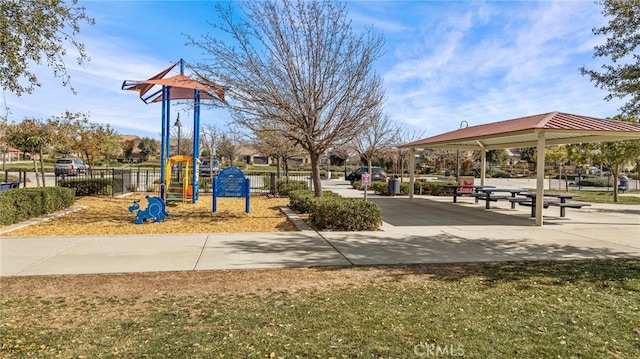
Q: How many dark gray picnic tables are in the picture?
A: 3